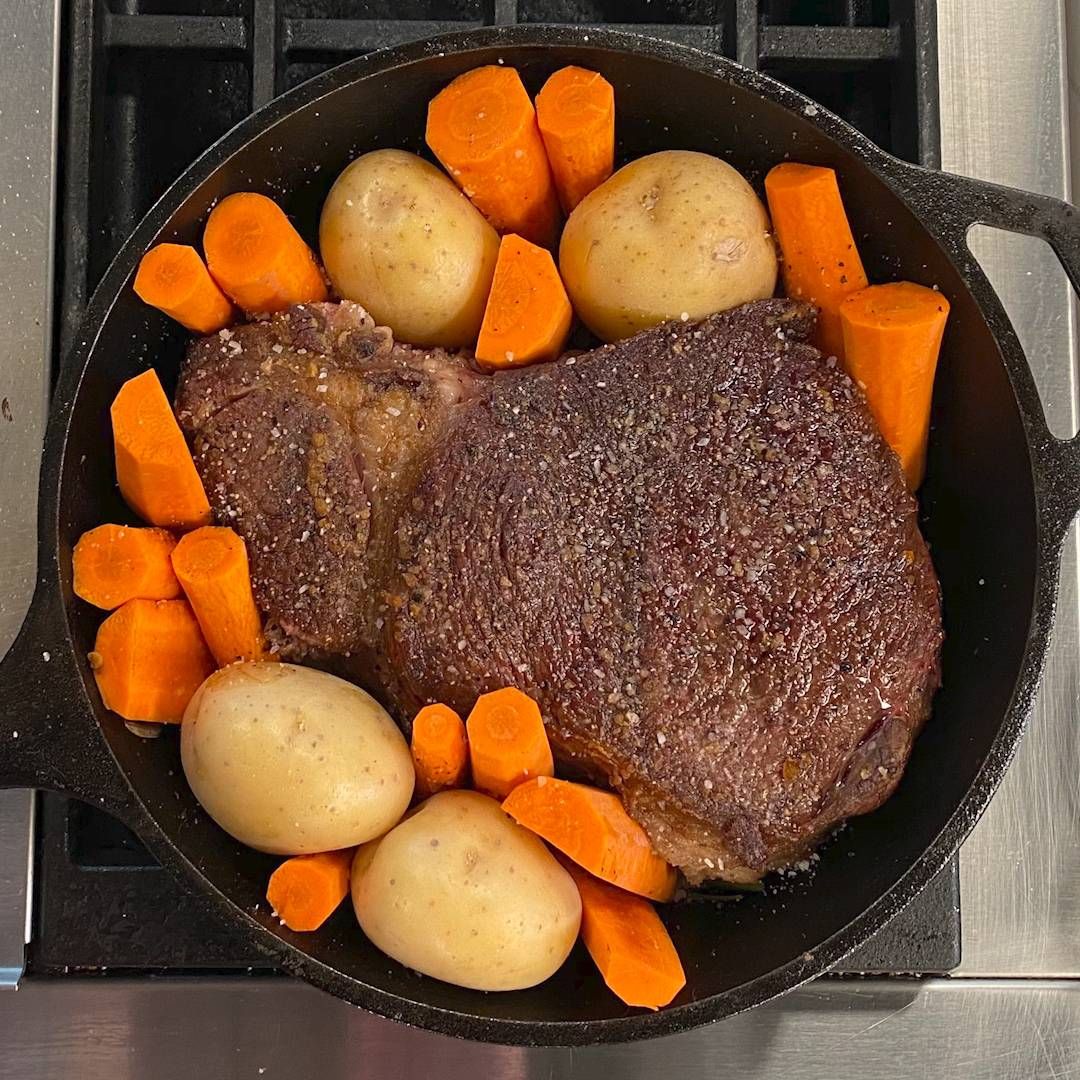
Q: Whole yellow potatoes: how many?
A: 4